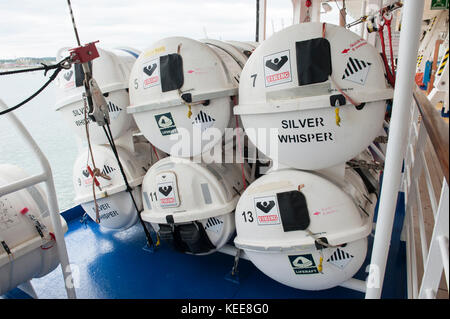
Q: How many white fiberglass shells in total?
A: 7